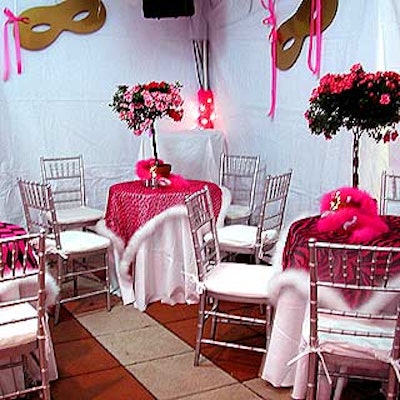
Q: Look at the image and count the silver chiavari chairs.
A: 8